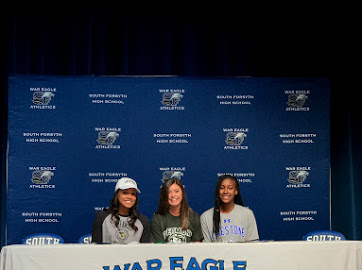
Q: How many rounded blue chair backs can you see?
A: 3